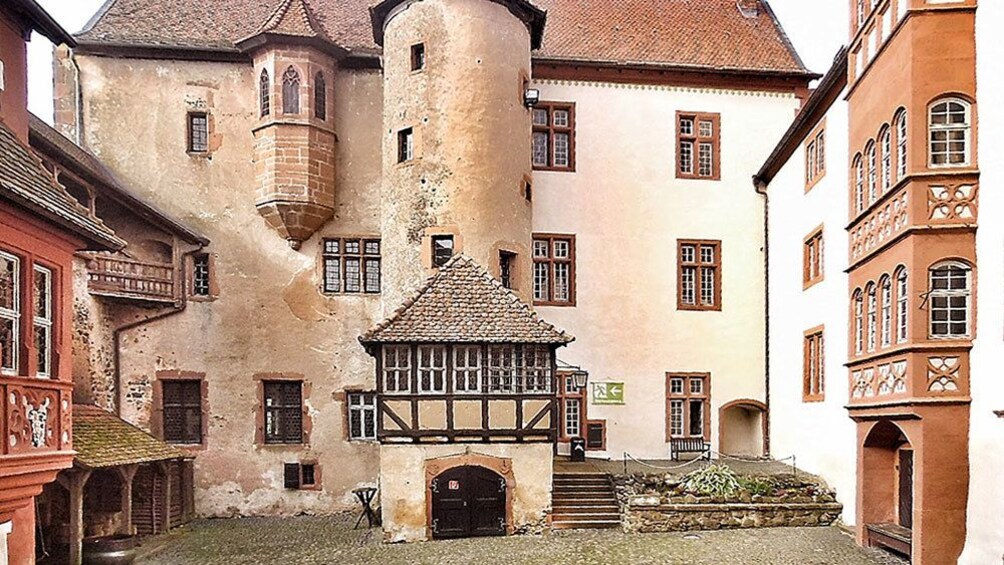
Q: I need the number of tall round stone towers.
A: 1